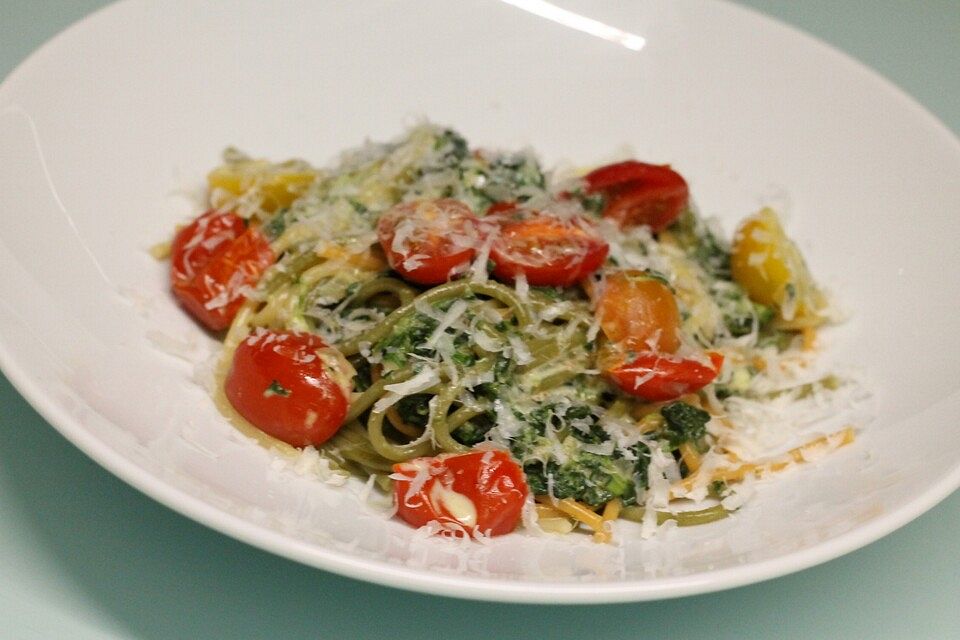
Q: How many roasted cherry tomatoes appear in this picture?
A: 10